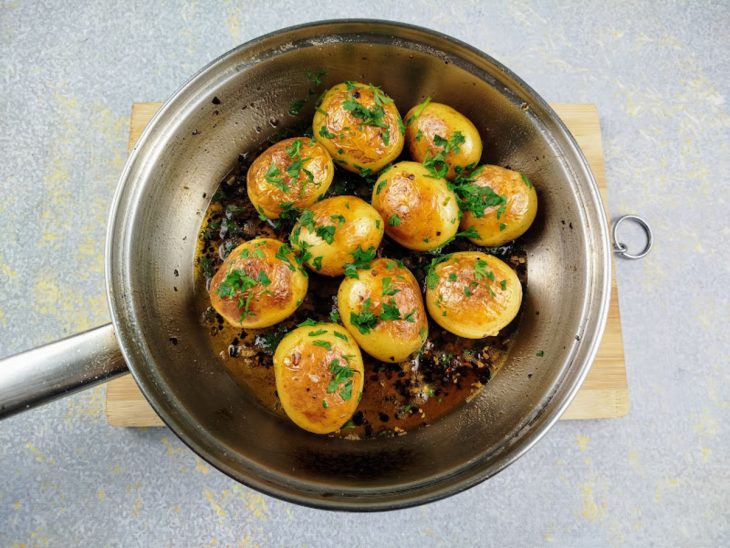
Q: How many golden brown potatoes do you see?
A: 10